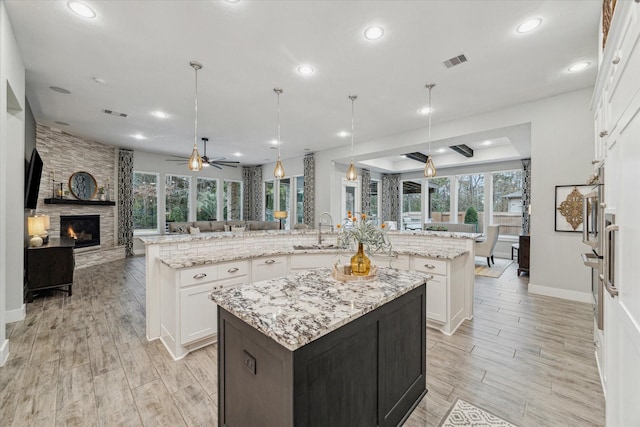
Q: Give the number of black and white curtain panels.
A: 8